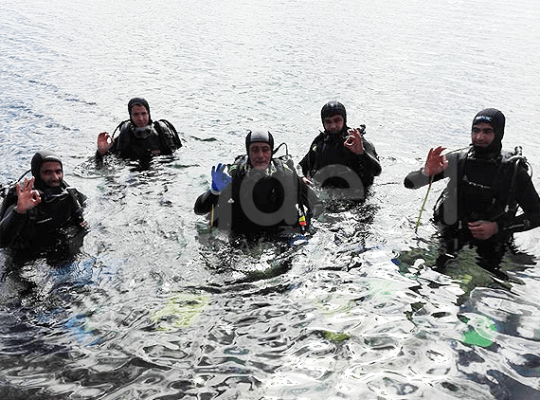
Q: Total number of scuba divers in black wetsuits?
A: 5